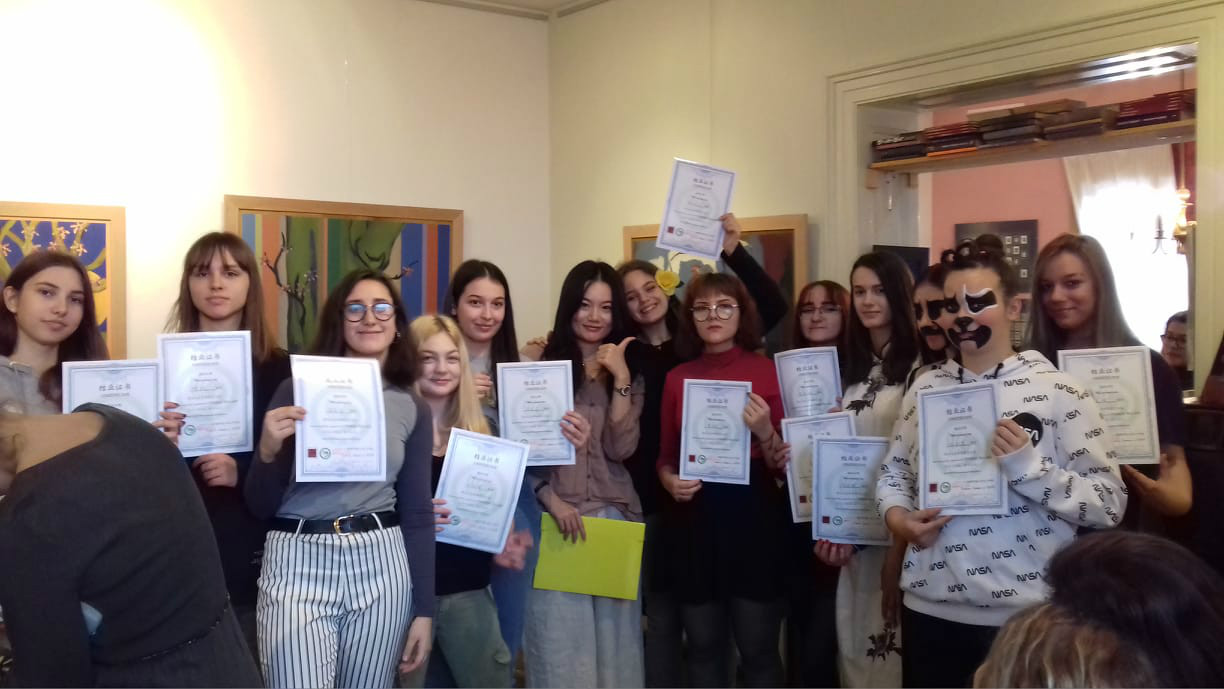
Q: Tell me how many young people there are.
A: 13